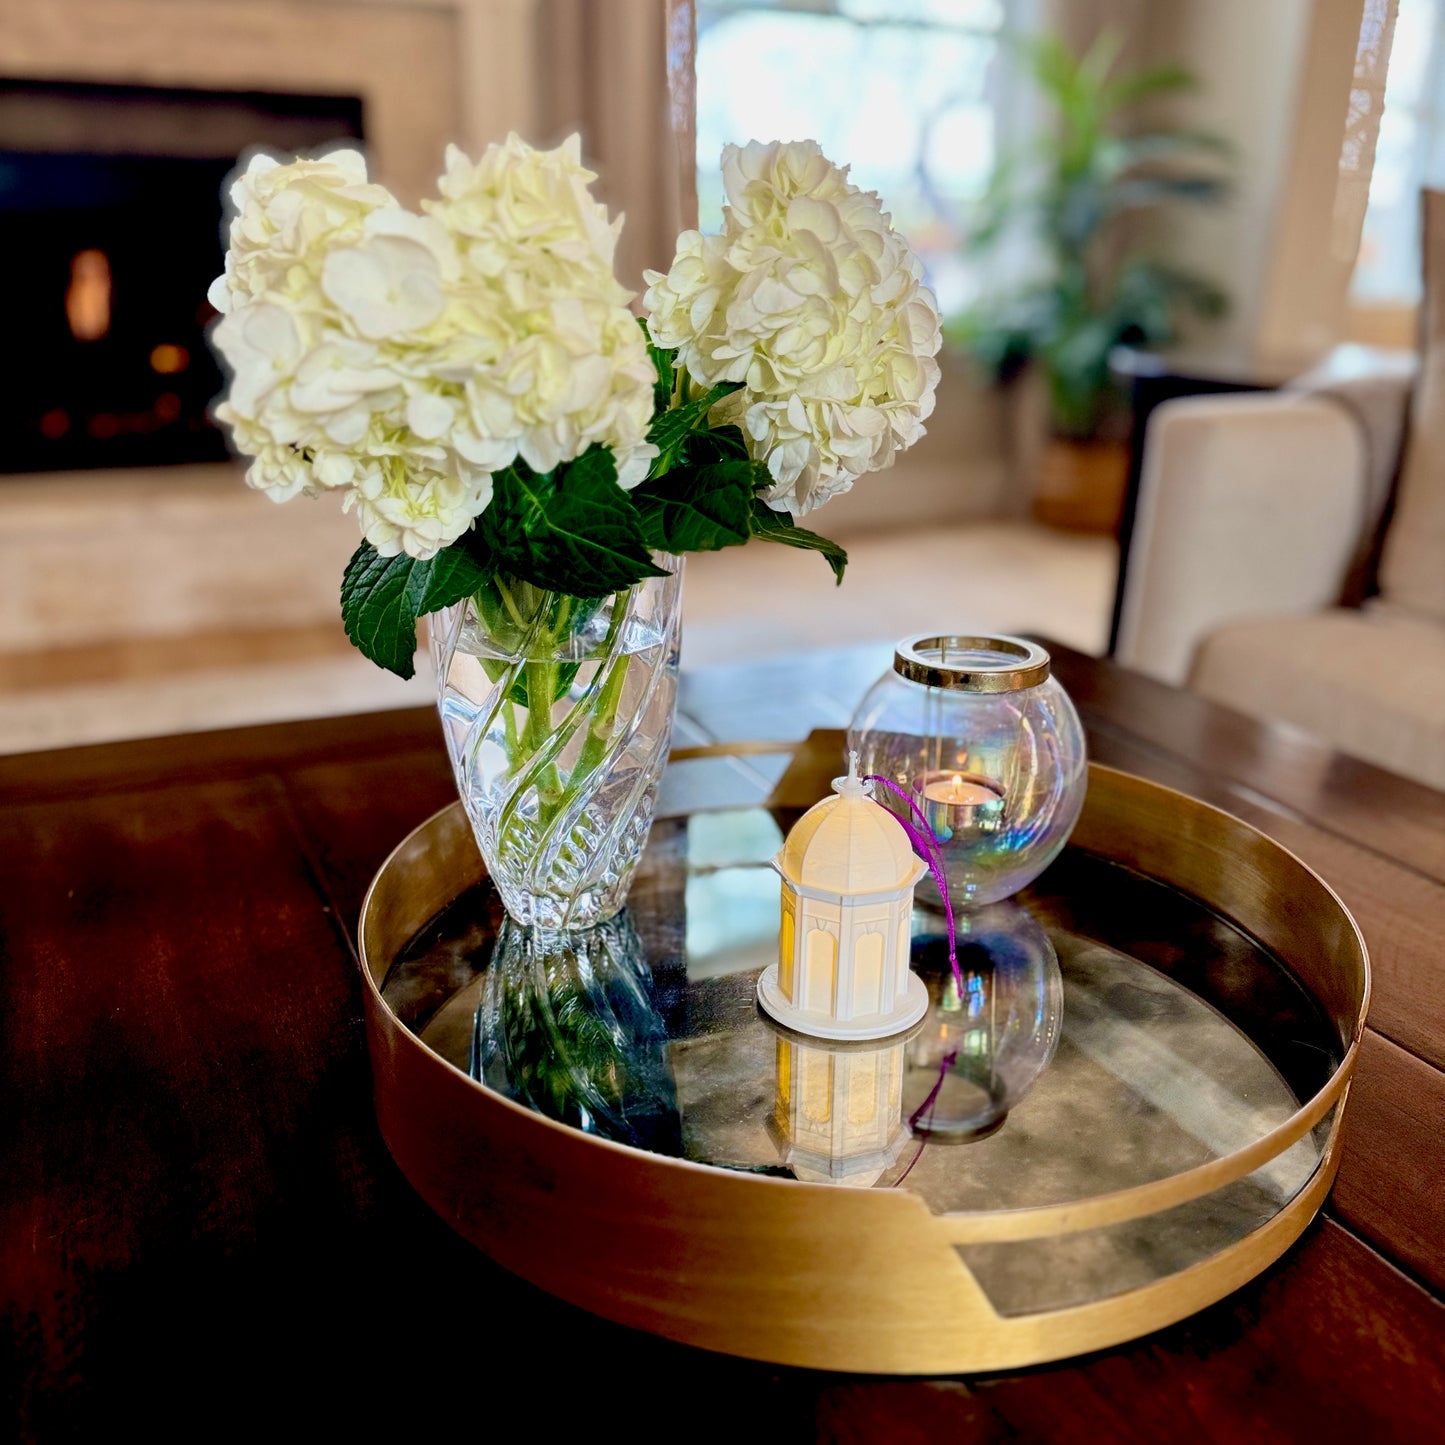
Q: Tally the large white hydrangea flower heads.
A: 3